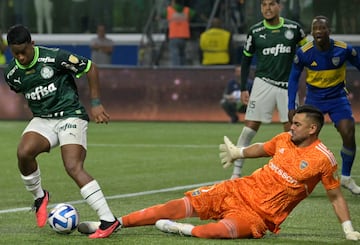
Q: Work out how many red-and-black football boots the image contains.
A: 2